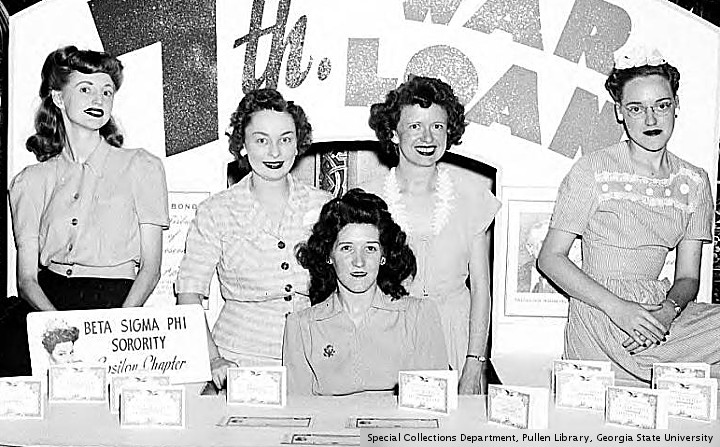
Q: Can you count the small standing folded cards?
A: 12